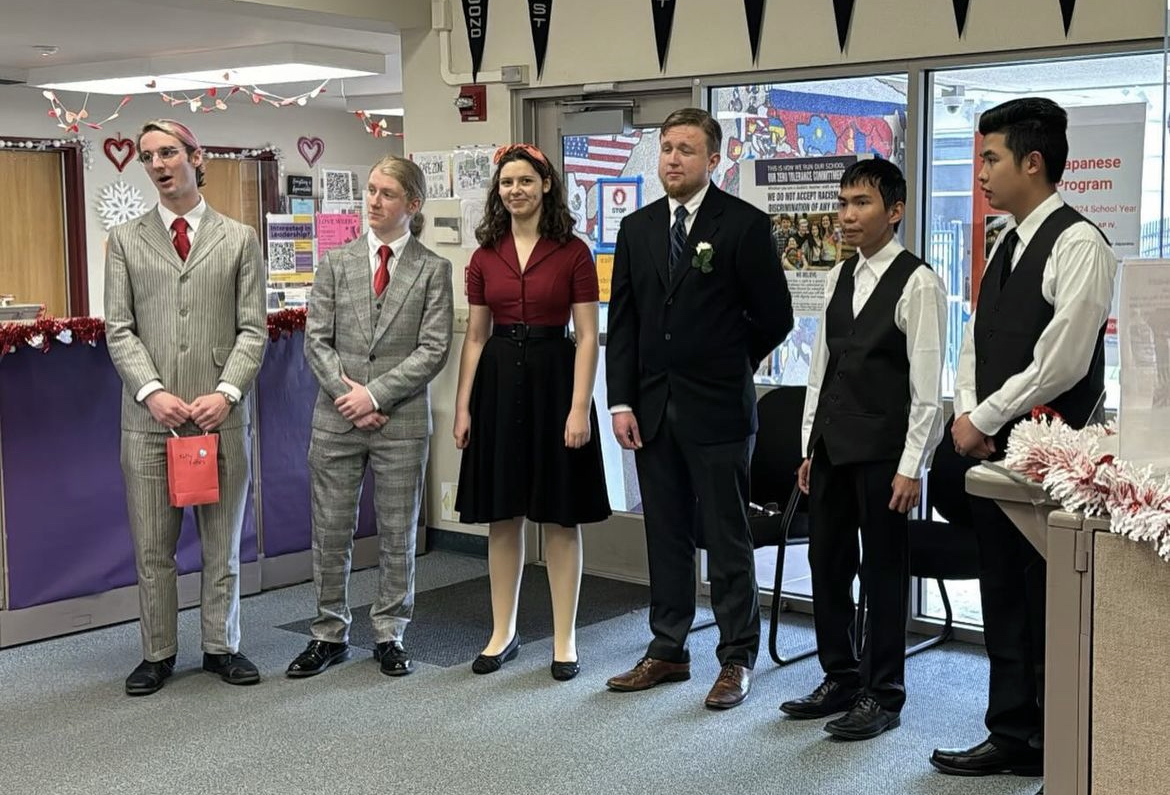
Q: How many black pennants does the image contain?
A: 7